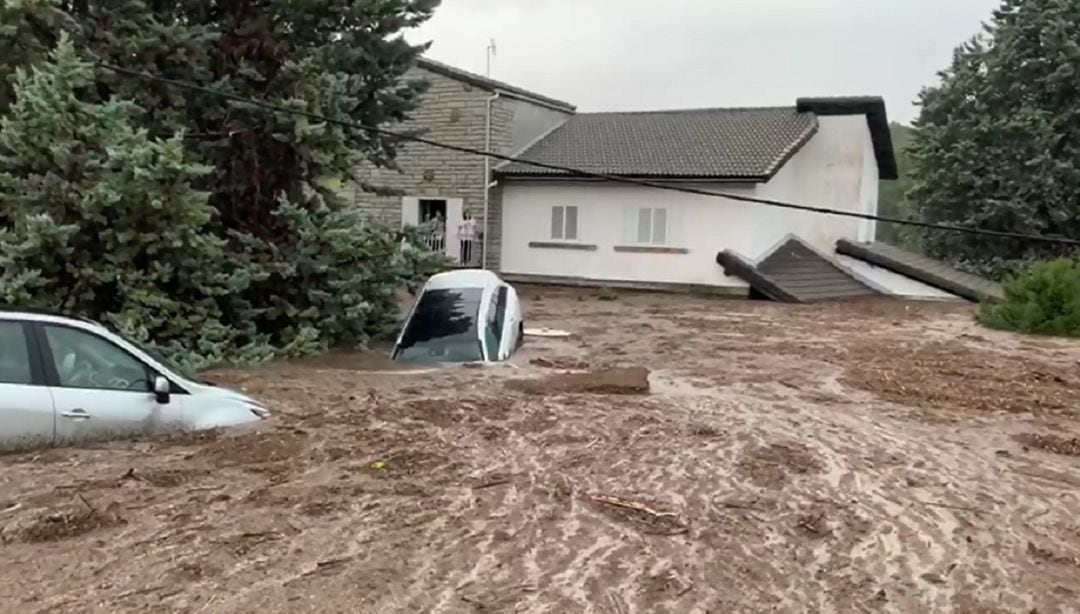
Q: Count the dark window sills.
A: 2